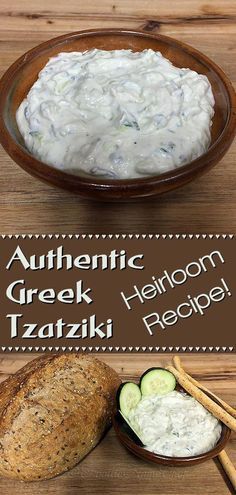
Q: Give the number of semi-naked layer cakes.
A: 0